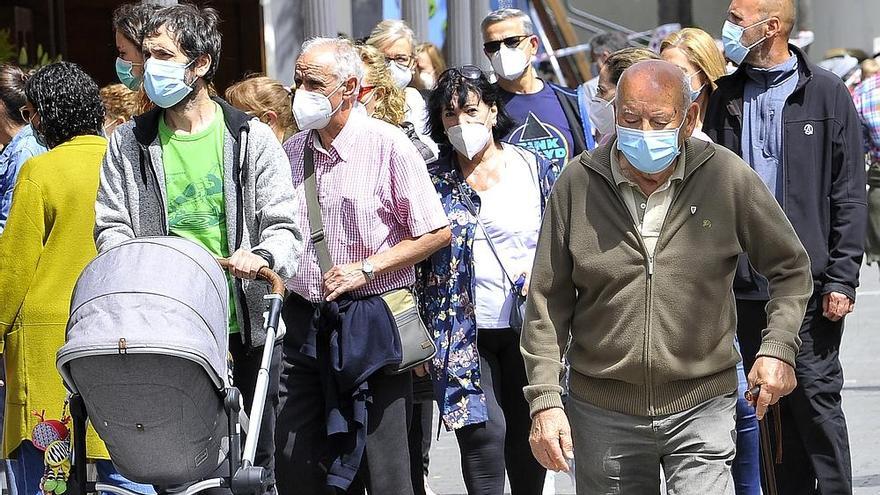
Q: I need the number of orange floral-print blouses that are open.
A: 0